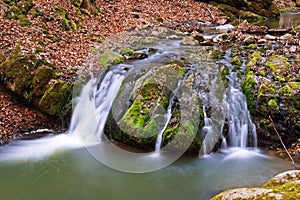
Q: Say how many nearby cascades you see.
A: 4